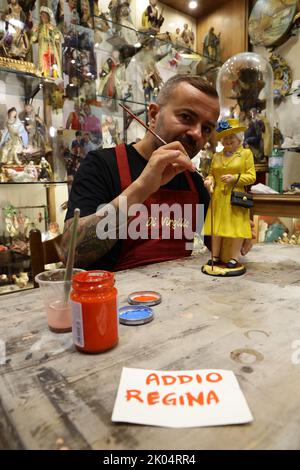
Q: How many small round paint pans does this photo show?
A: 2